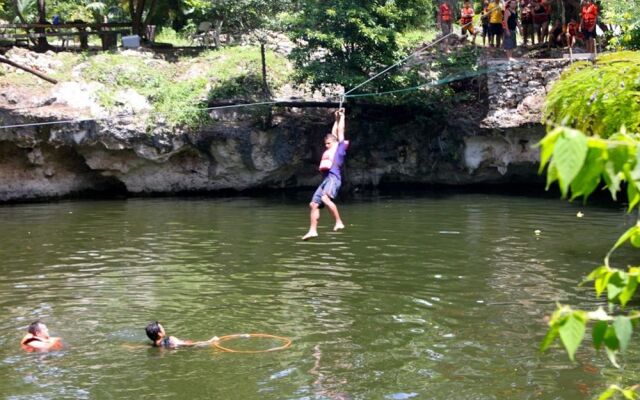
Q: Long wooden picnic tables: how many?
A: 1